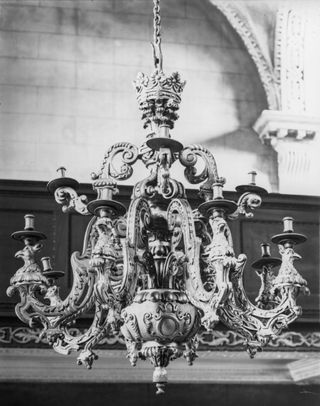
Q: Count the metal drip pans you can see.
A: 9